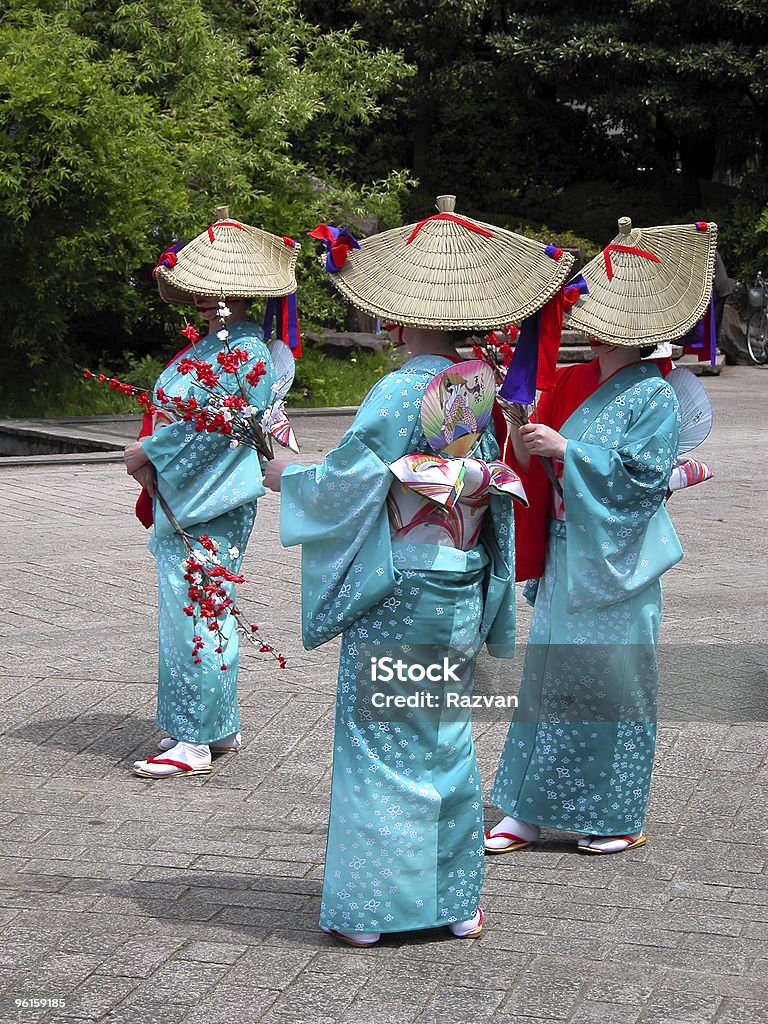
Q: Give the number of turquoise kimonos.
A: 3